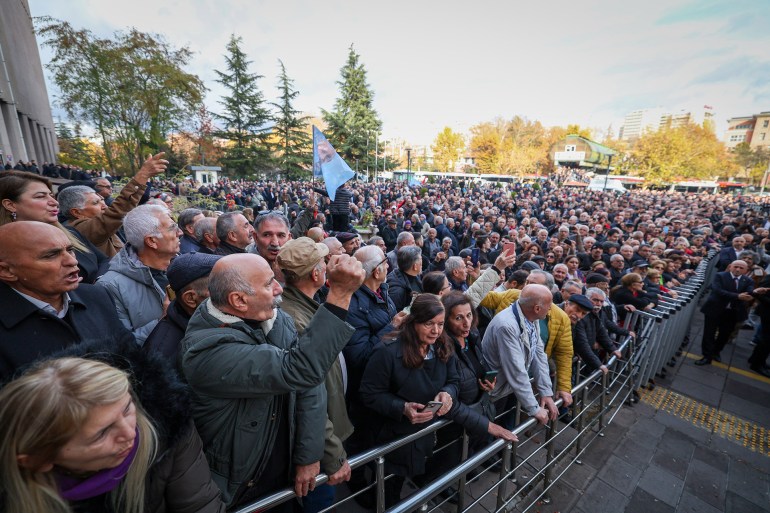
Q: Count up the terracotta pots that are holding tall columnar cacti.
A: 0